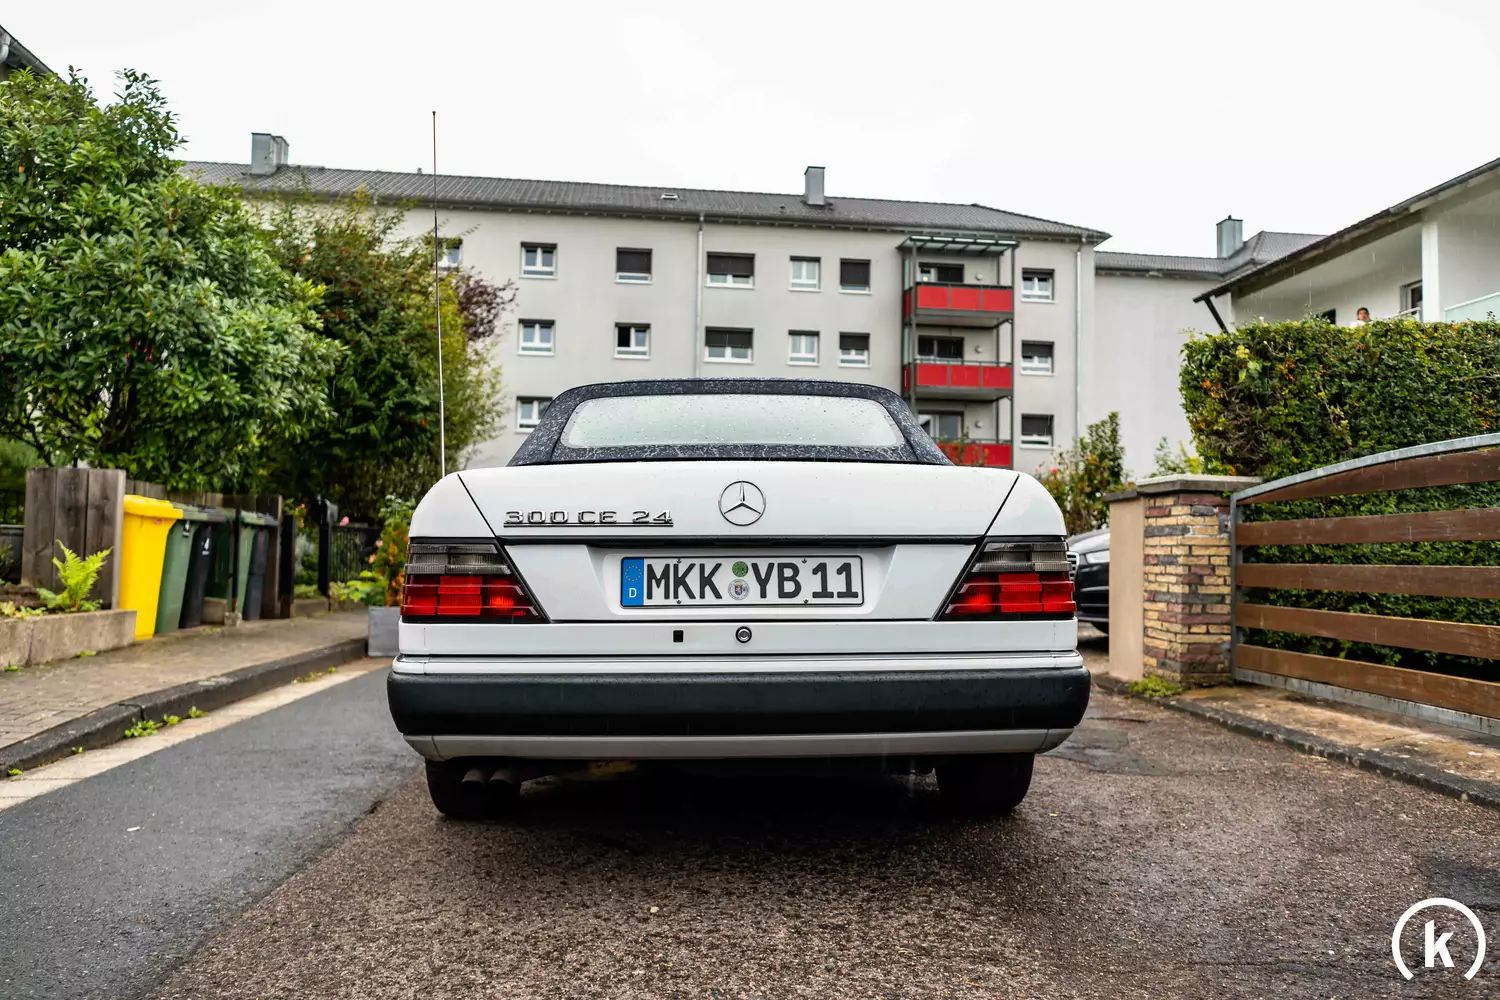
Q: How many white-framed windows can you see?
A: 15